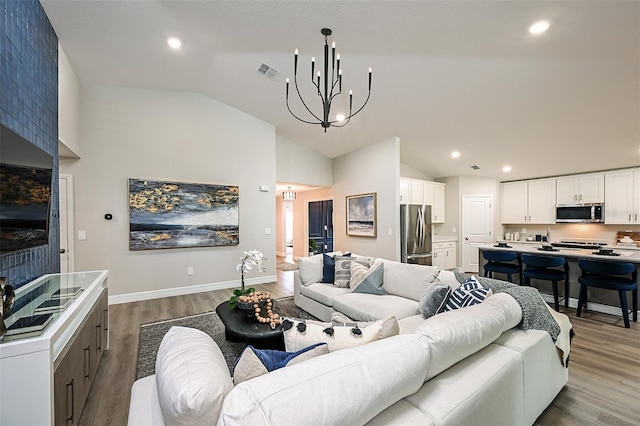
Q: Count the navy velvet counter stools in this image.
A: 3